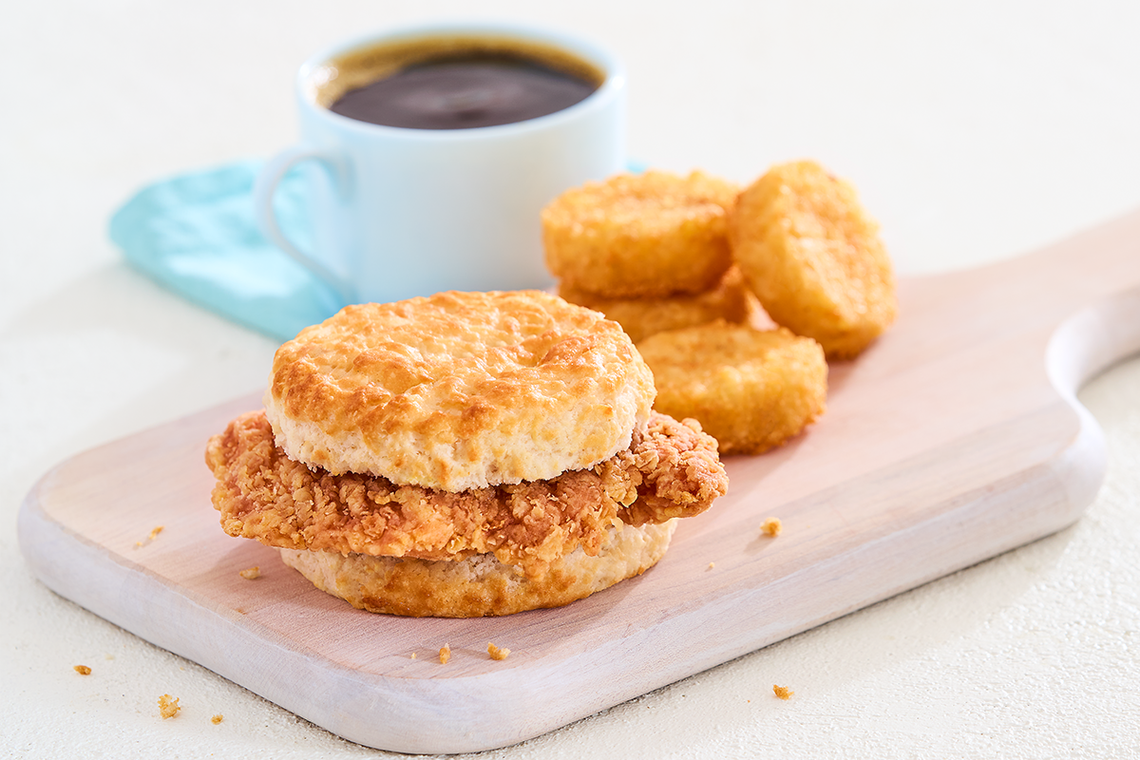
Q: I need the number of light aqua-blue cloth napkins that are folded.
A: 1